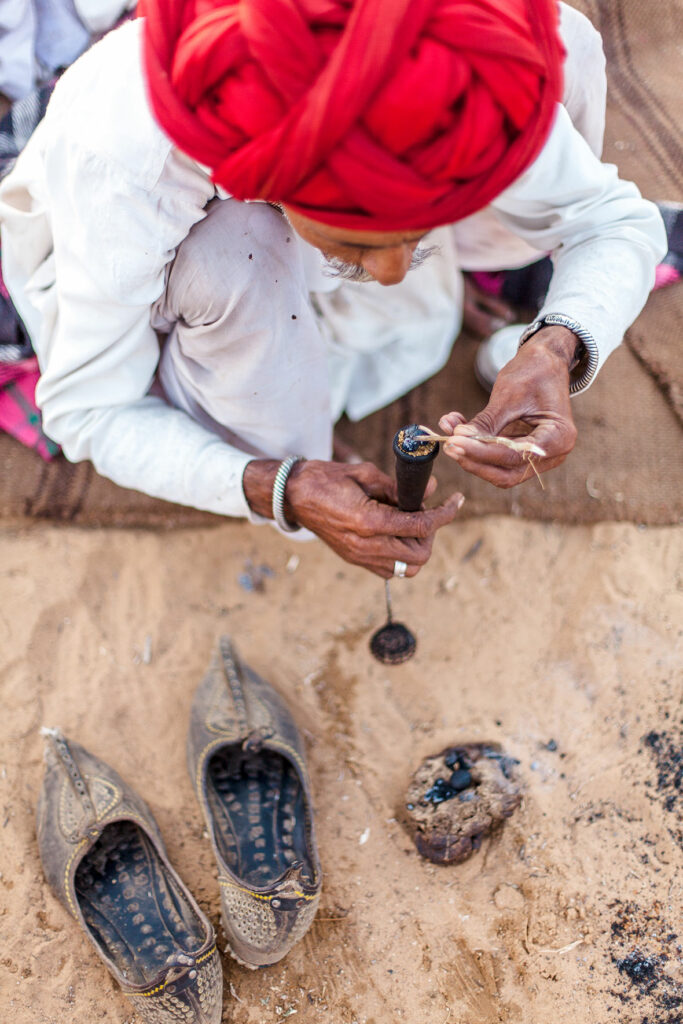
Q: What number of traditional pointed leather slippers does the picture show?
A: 2